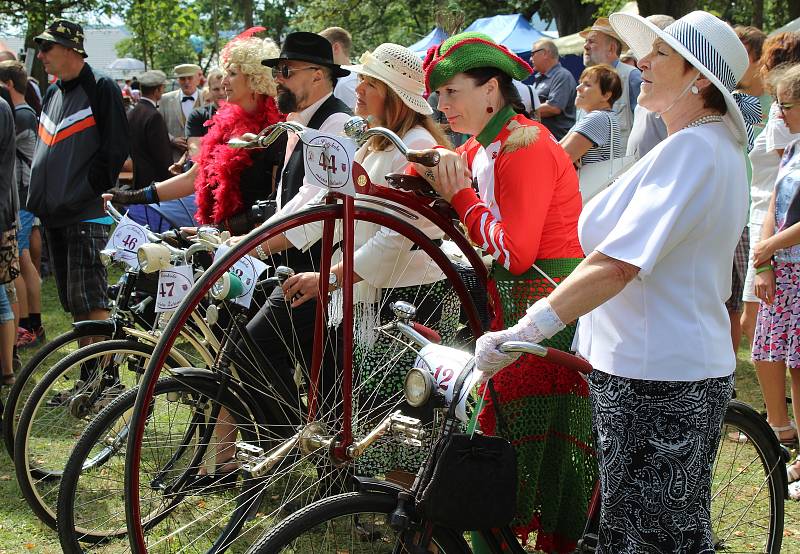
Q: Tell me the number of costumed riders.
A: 5